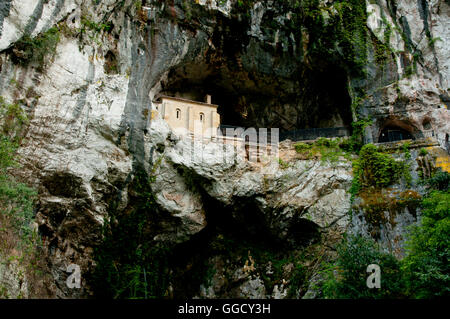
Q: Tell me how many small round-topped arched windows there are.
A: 2